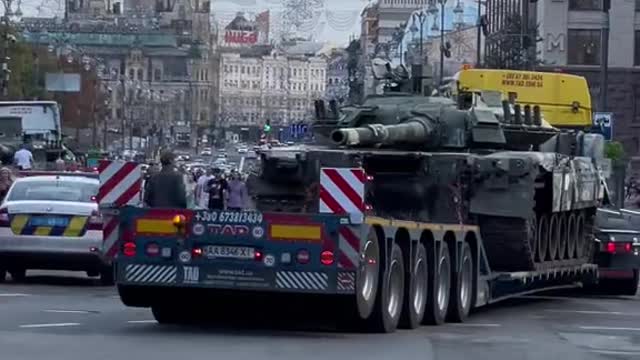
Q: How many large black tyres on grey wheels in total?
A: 5